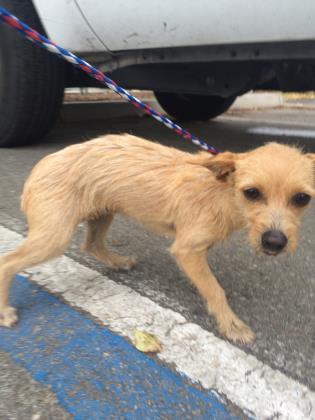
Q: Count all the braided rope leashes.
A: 1